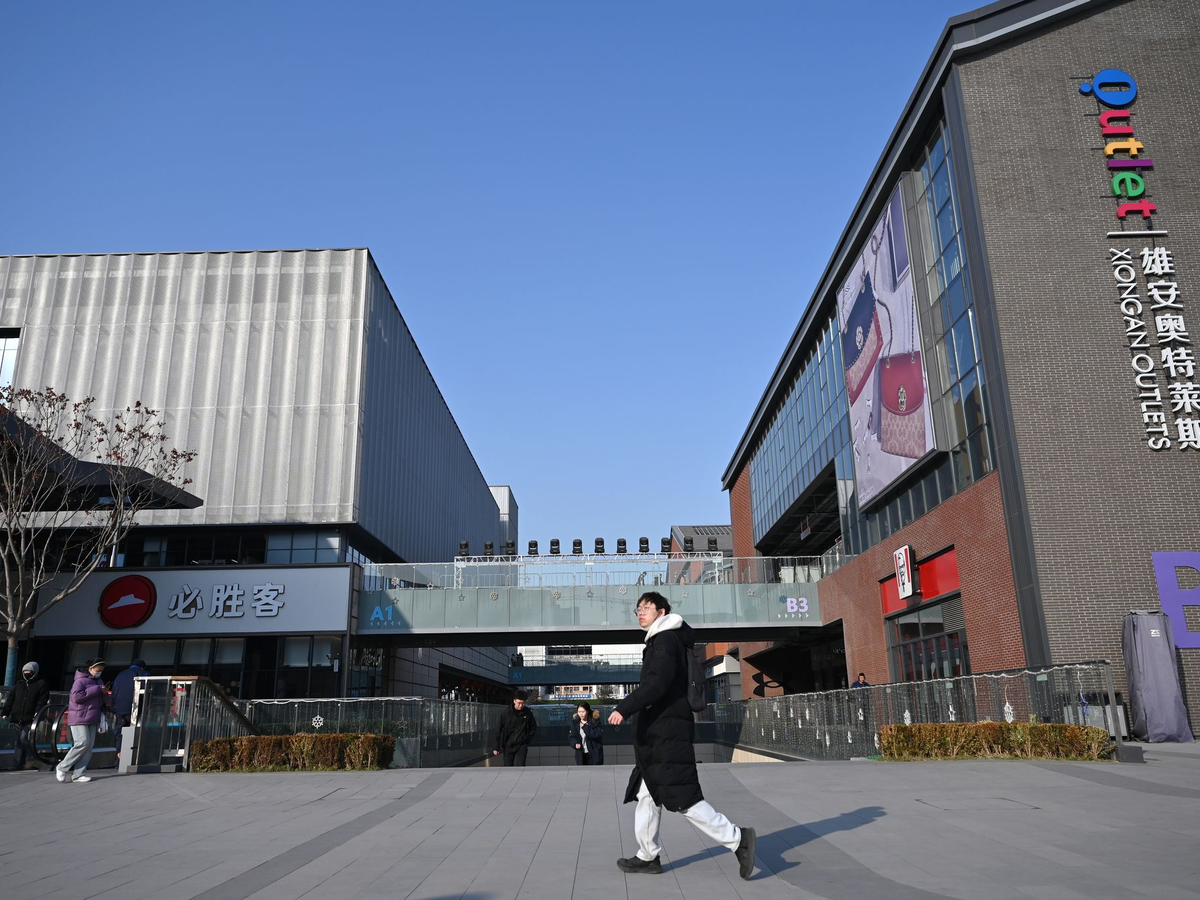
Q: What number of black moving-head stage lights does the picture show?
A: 12